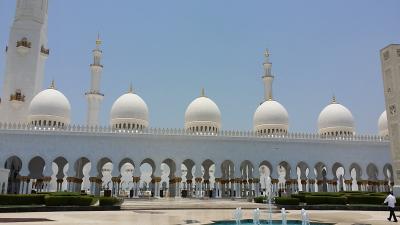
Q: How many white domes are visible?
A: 6